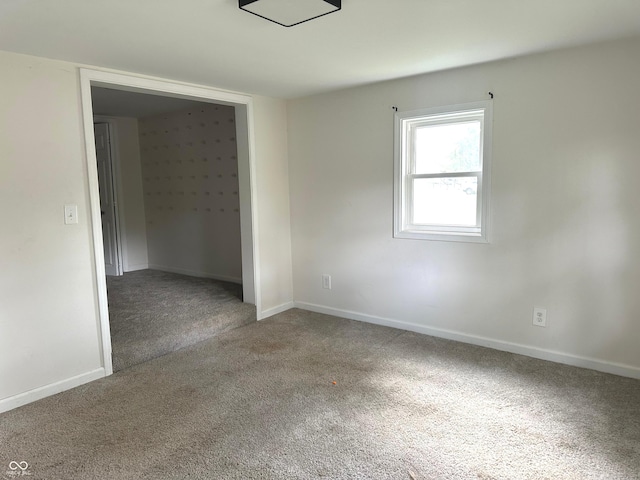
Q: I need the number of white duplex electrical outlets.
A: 2